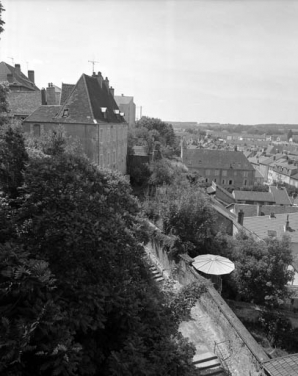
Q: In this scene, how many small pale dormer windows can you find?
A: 3